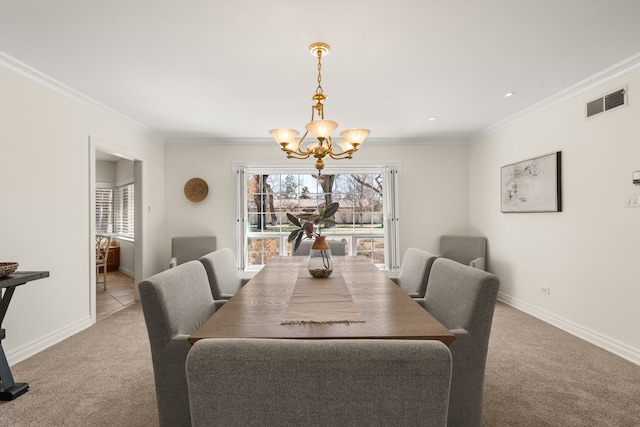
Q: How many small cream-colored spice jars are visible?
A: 0